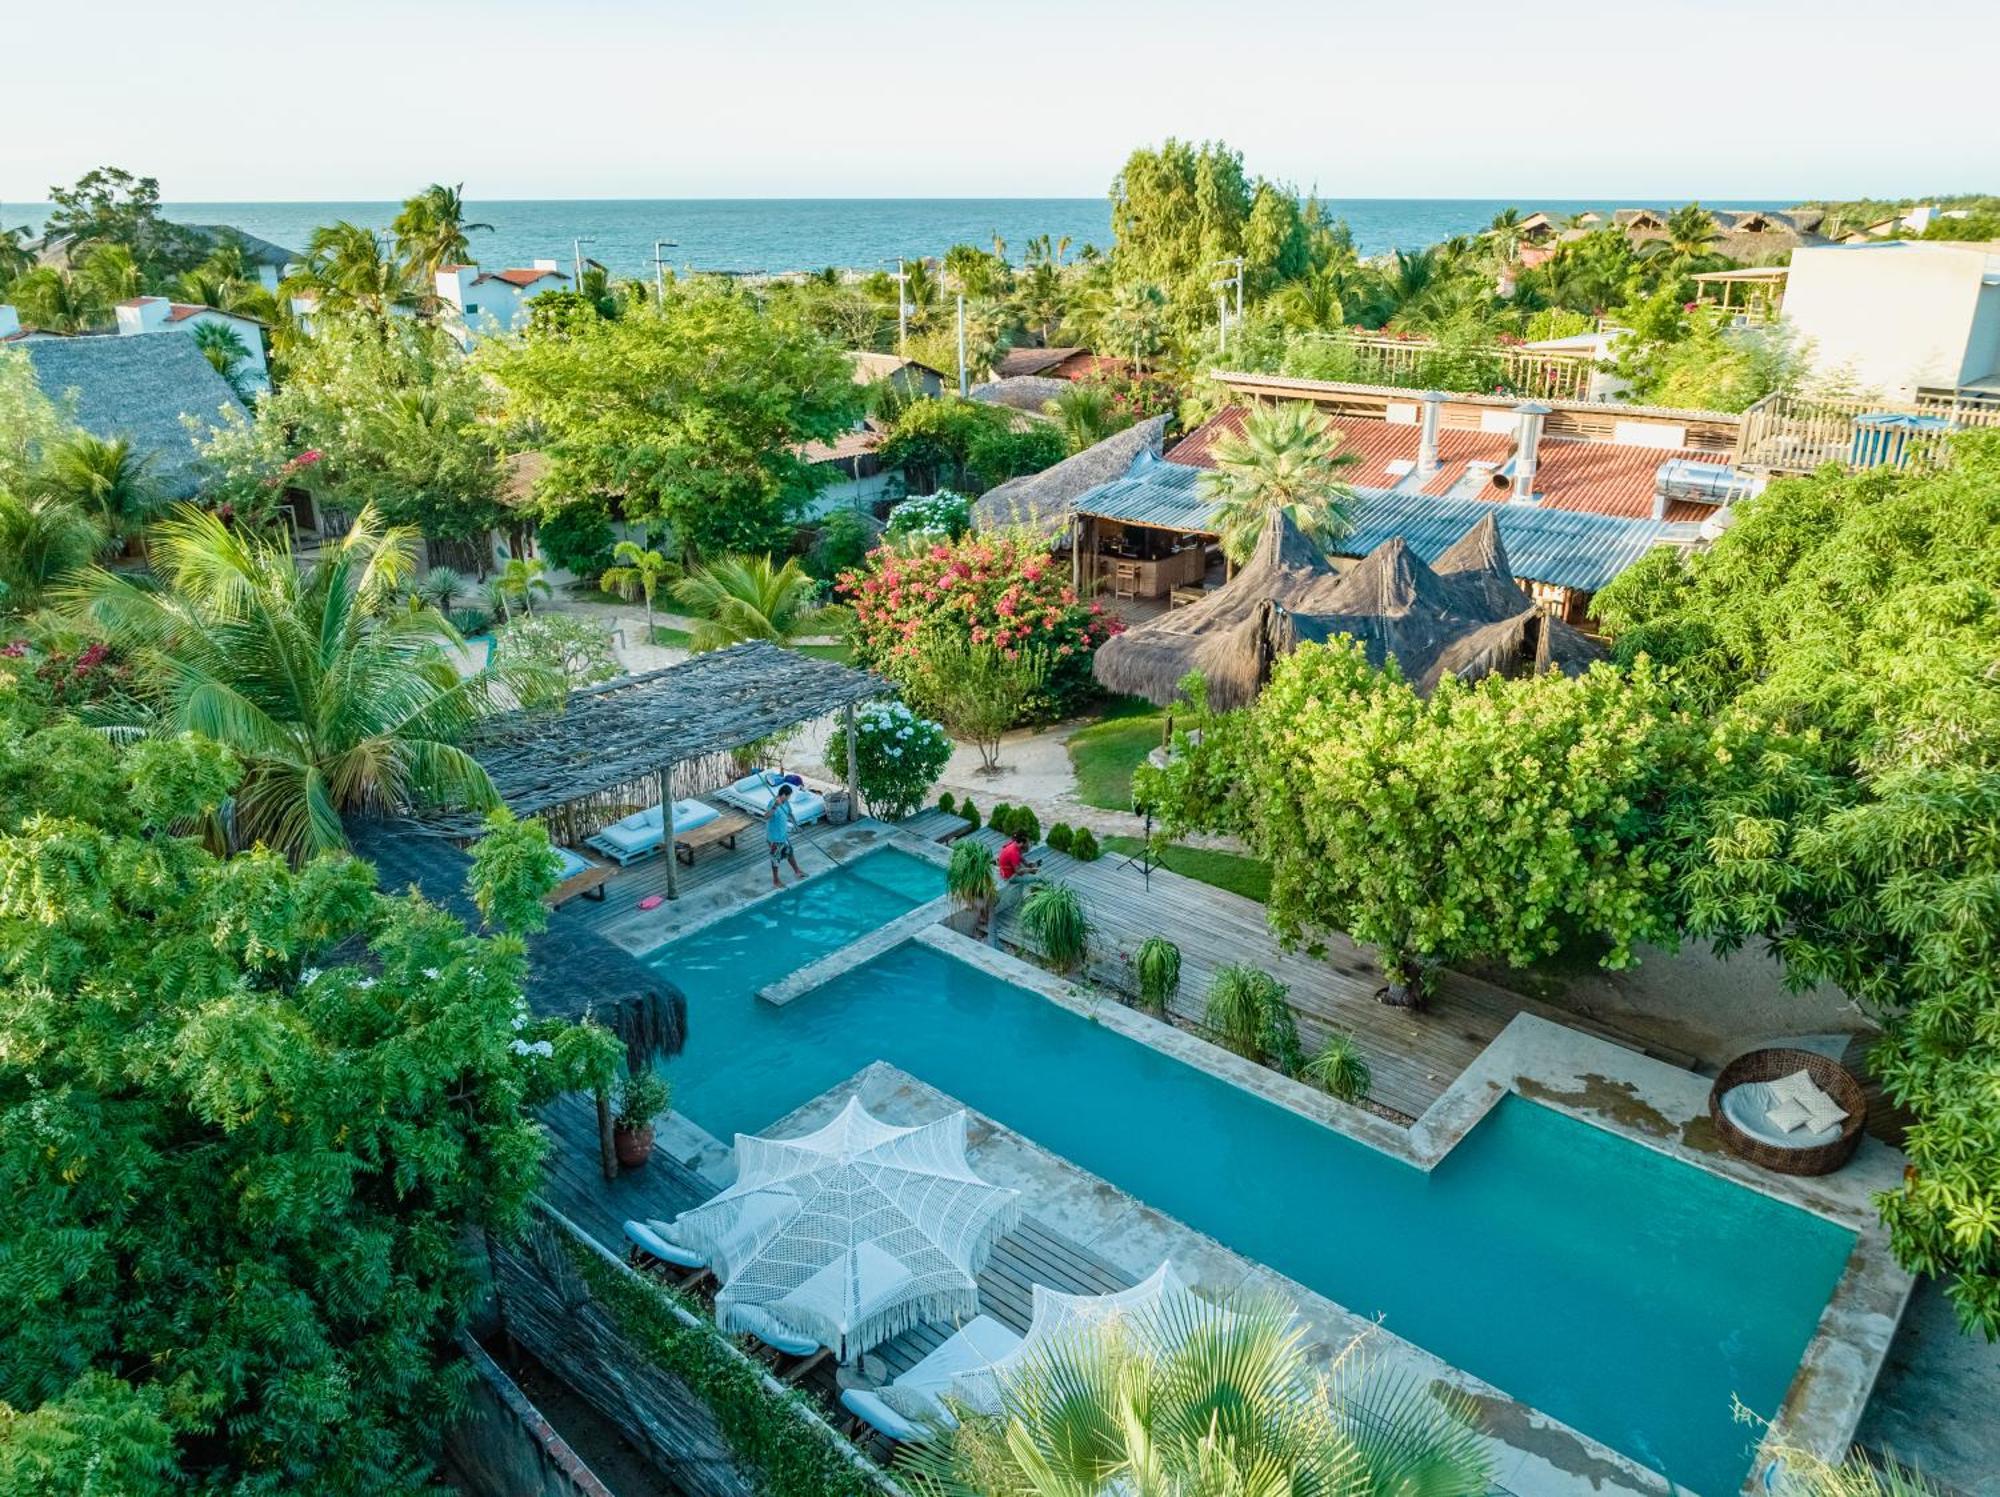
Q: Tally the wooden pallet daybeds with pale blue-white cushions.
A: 3